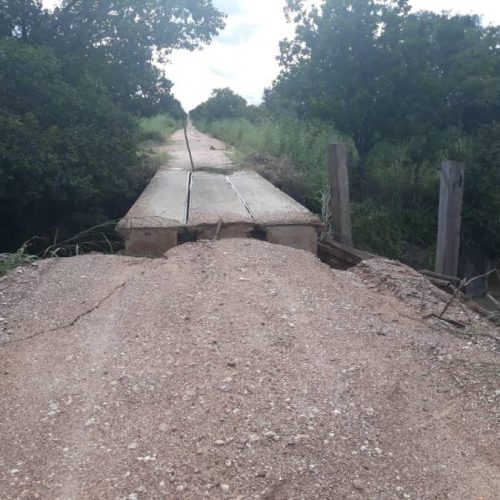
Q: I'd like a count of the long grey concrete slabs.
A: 3